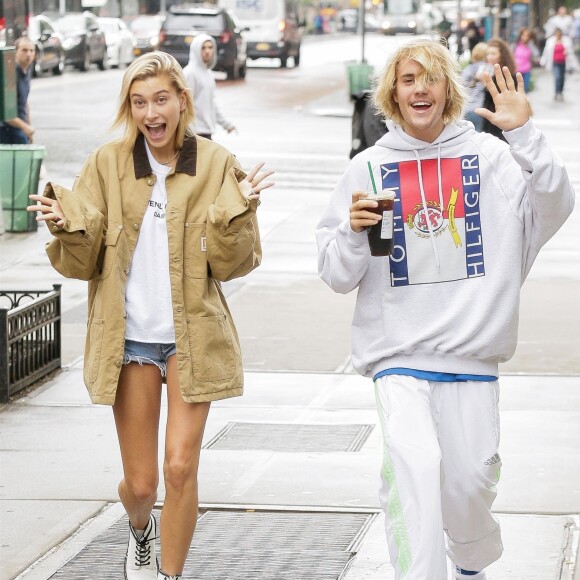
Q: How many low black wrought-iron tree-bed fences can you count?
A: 1